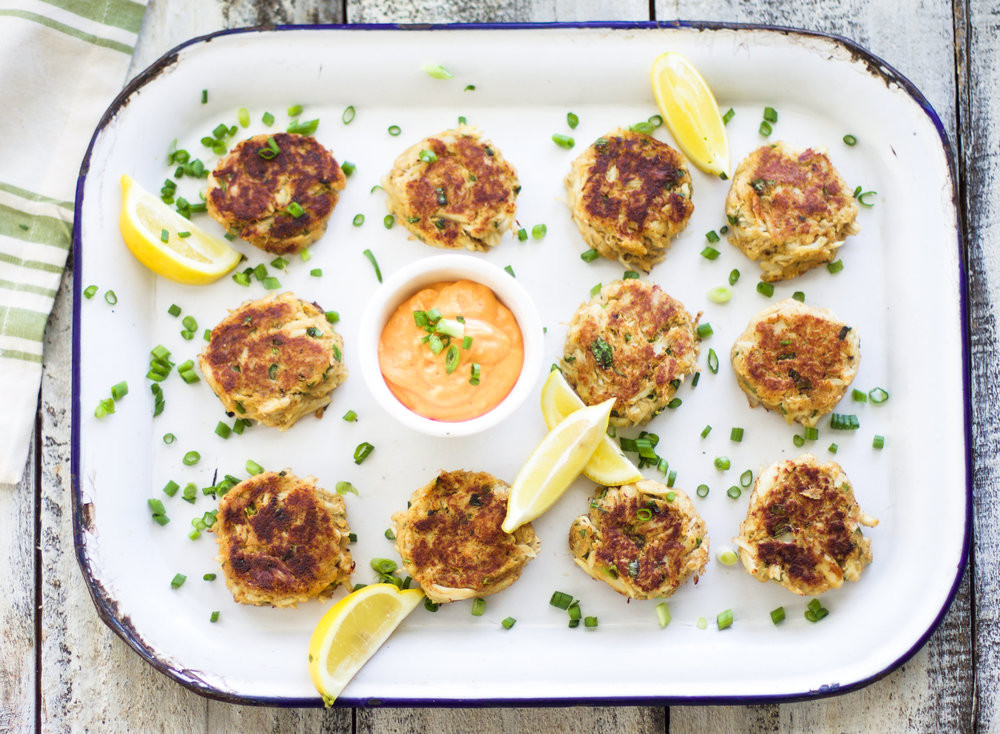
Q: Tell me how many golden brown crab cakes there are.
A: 11